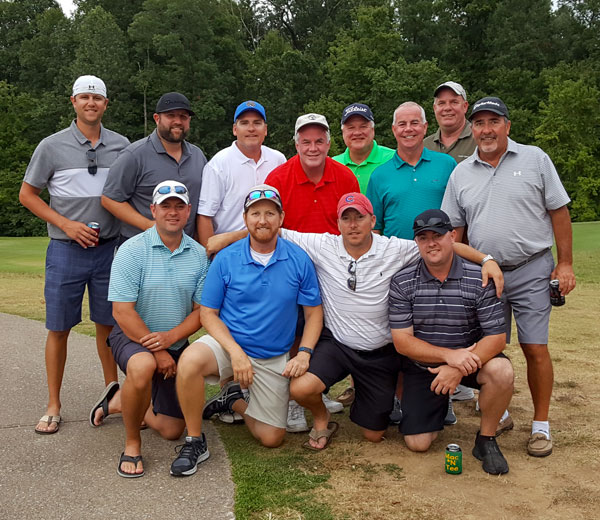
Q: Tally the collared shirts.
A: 12